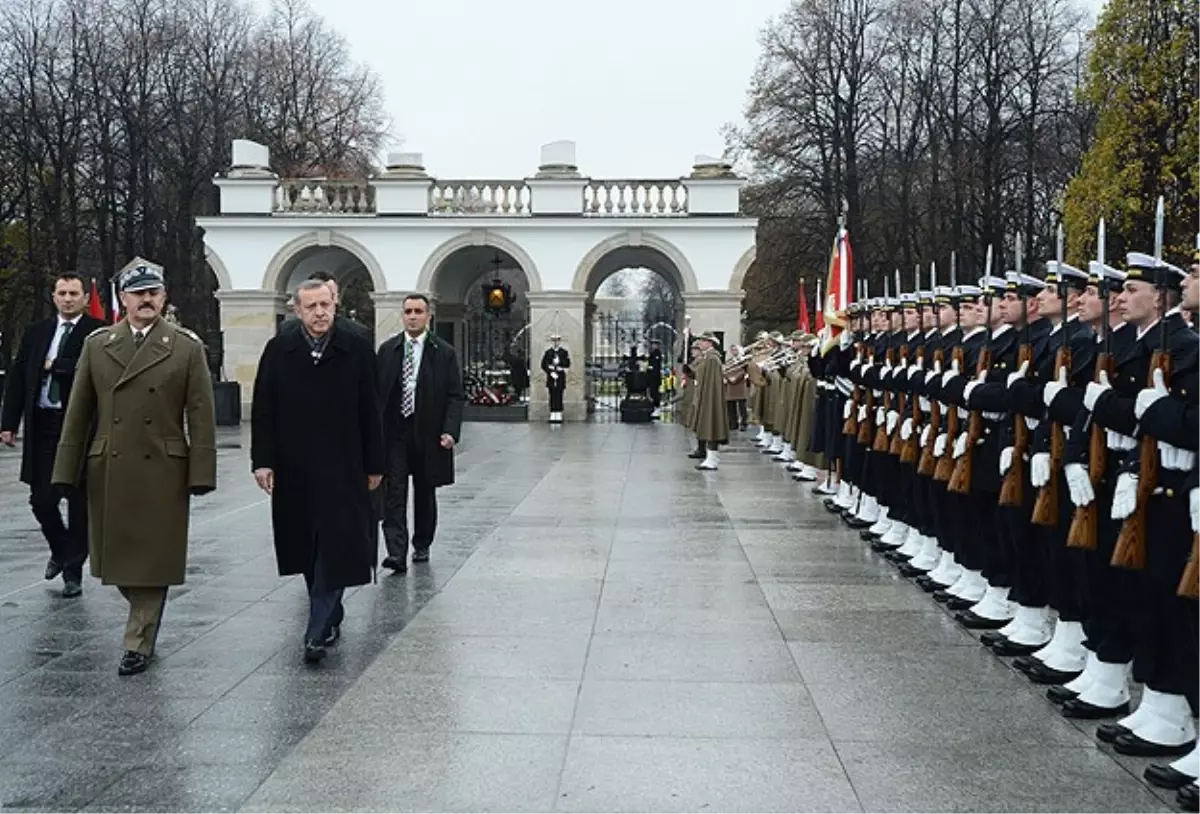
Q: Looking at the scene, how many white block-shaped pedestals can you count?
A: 4